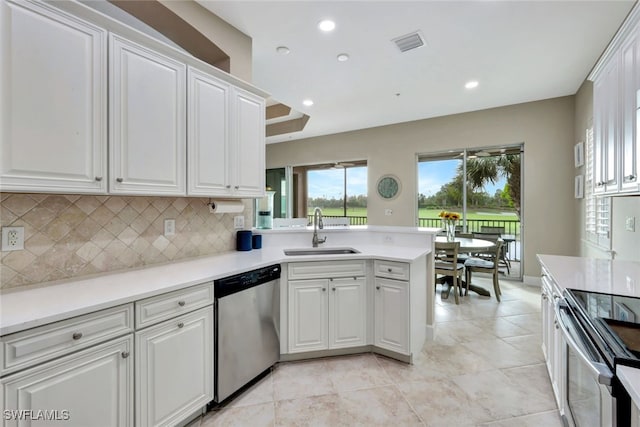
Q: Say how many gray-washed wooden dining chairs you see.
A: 3